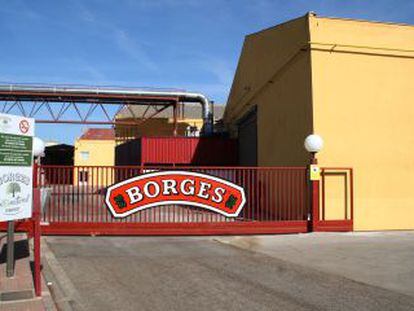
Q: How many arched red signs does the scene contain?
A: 1